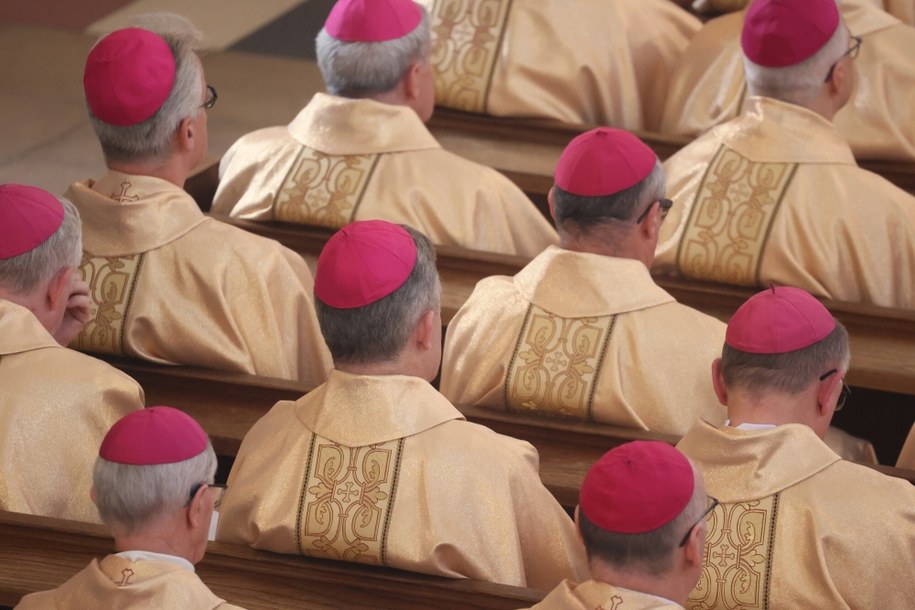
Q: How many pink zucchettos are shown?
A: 9